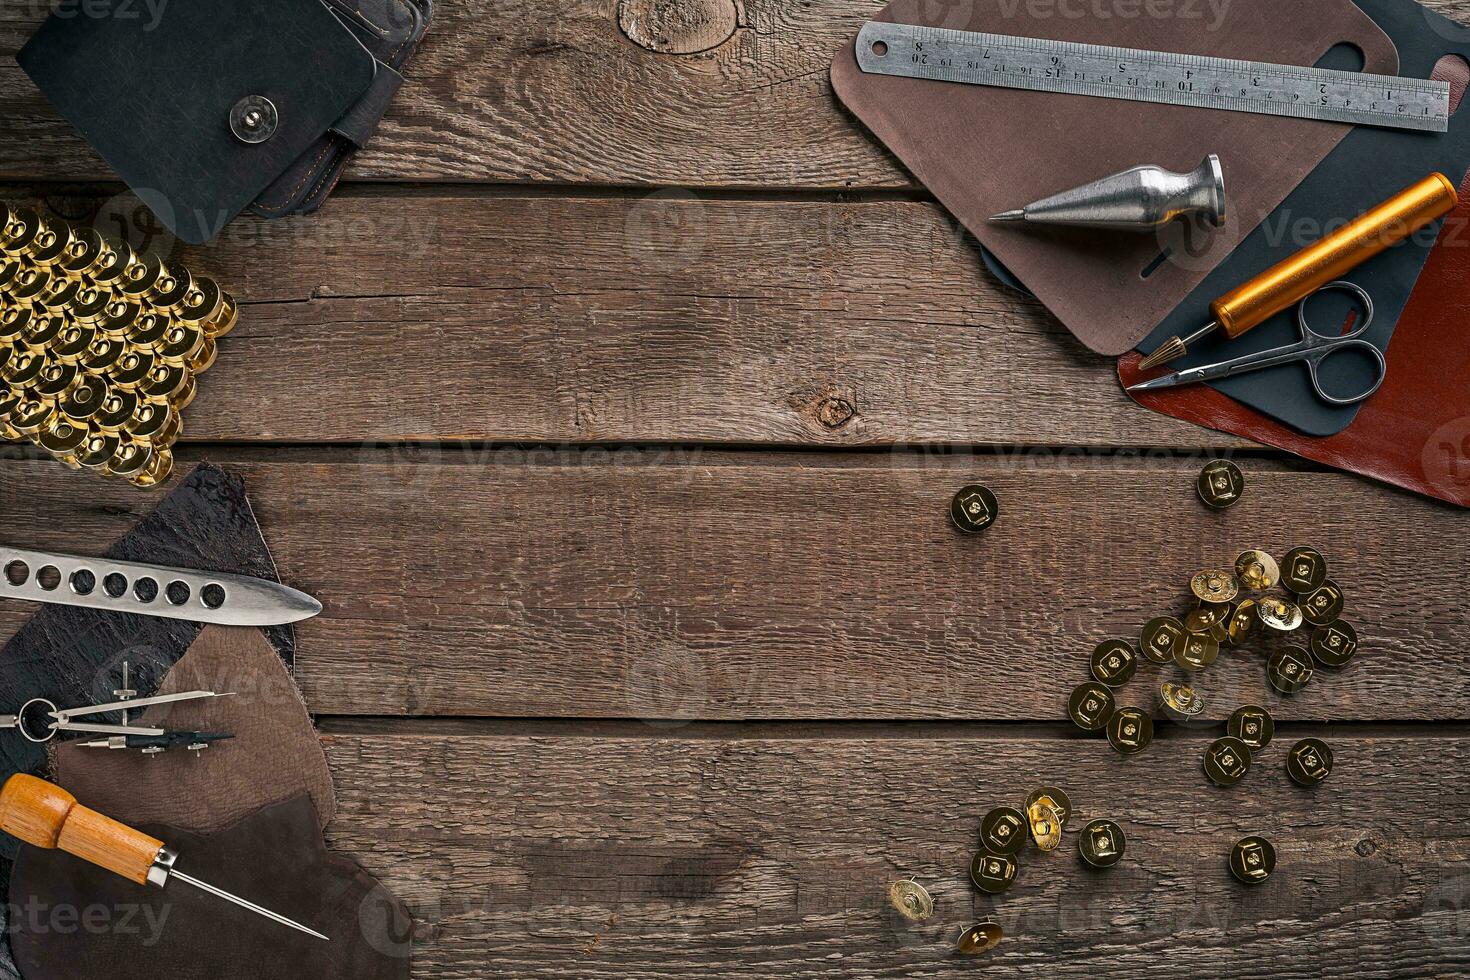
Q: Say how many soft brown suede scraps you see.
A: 2